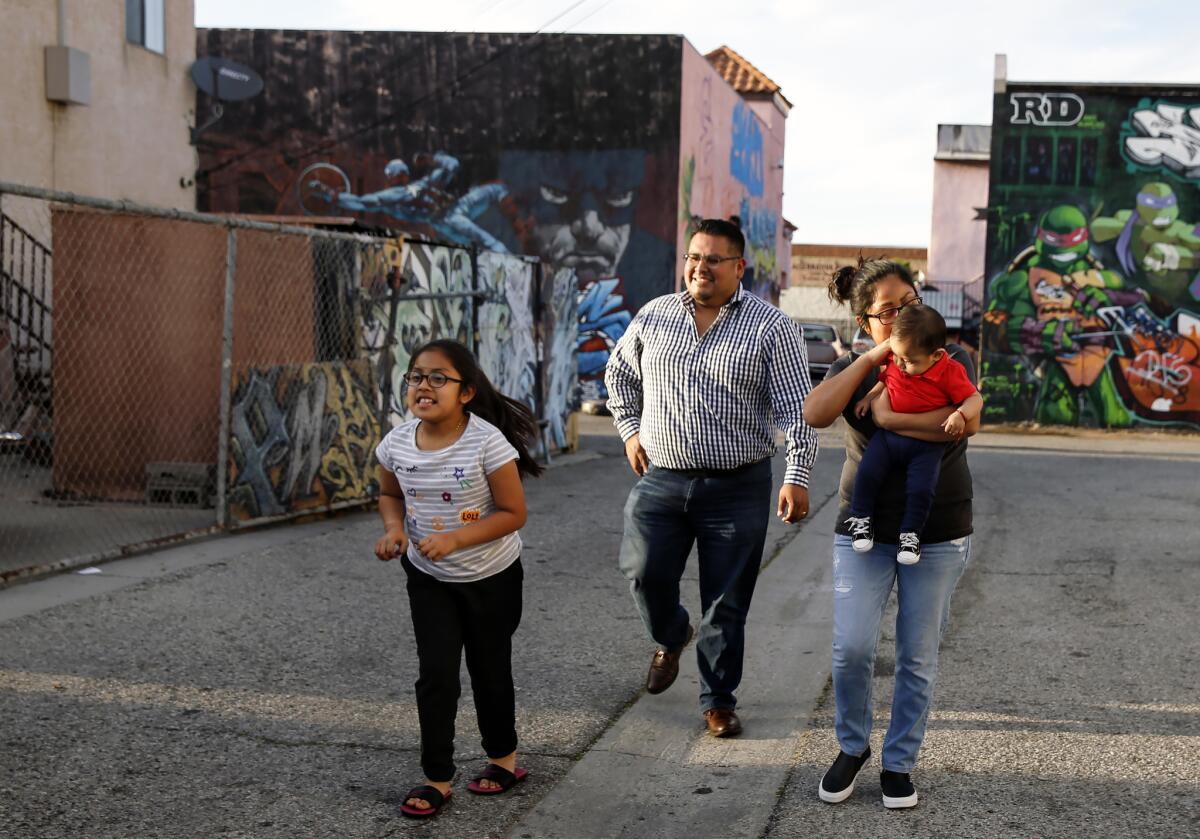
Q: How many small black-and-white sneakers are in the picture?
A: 2